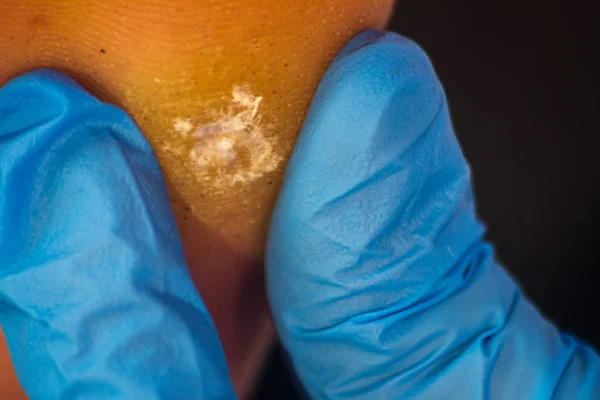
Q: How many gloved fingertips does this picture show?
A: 2